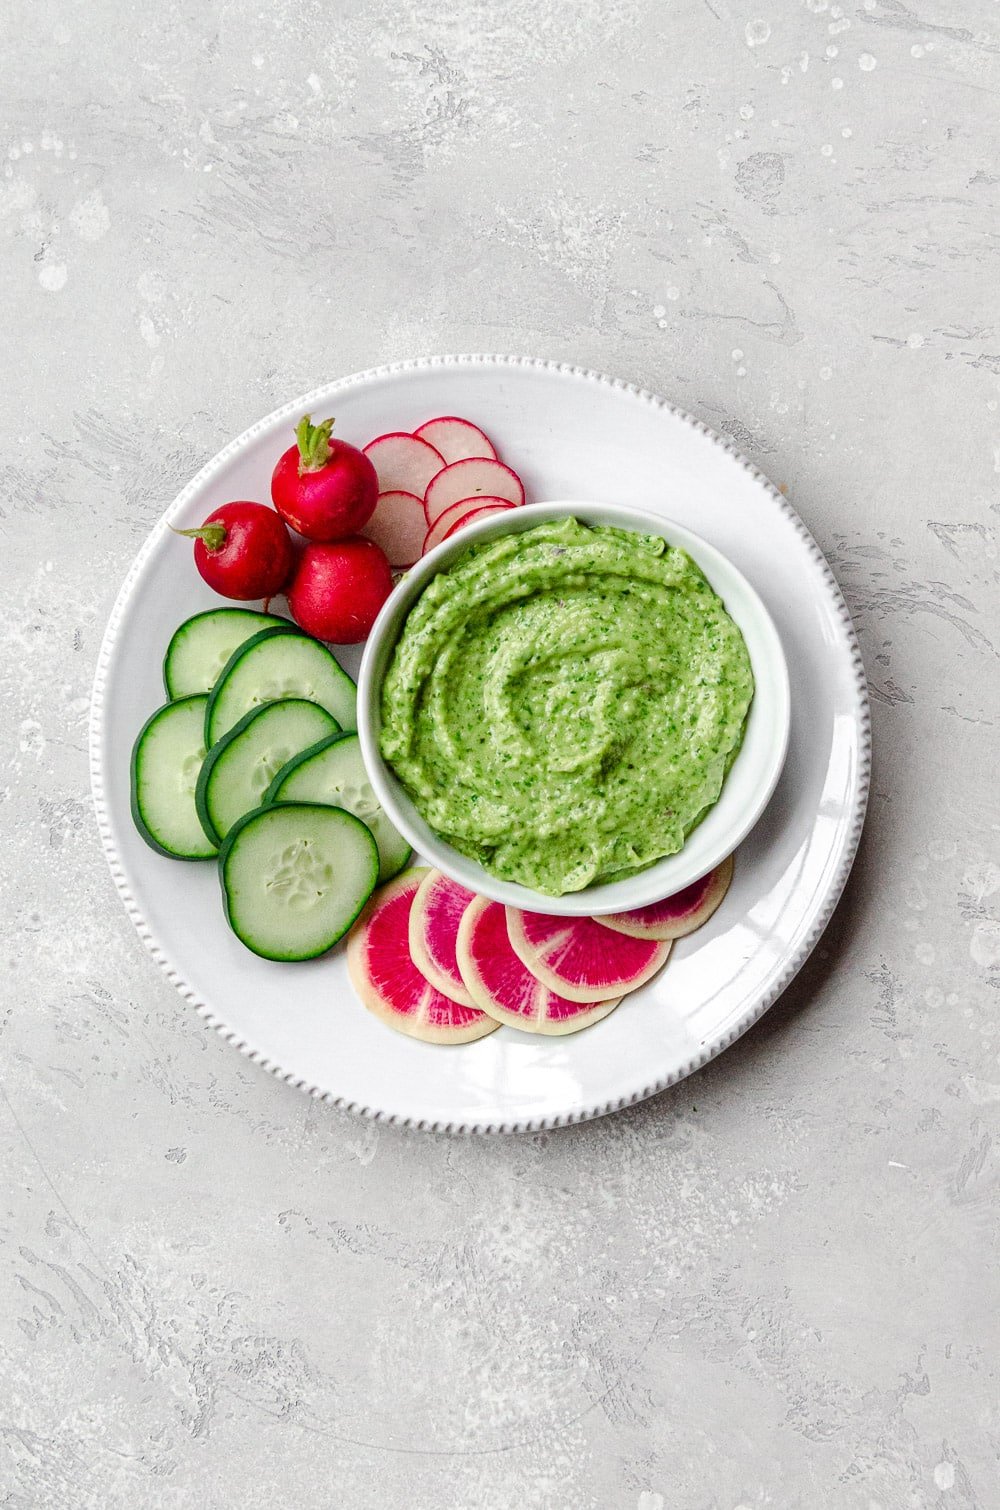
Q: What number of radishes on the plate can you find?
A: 3